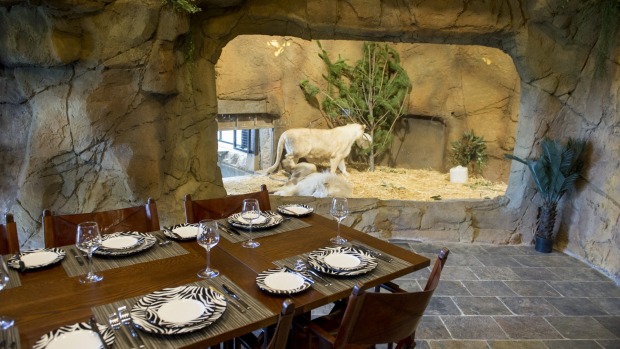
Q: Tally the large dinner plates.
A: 4